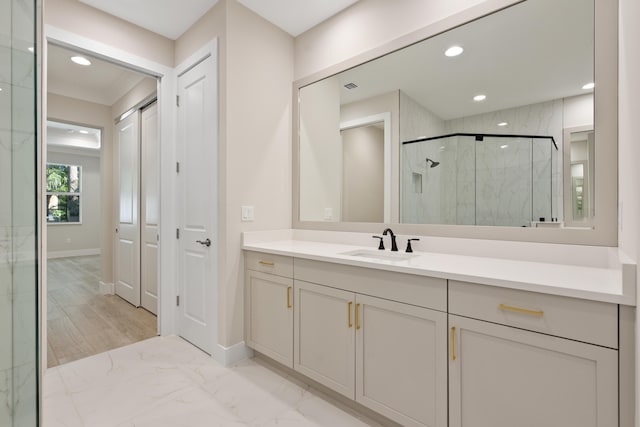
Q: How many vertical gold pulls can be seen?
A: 4